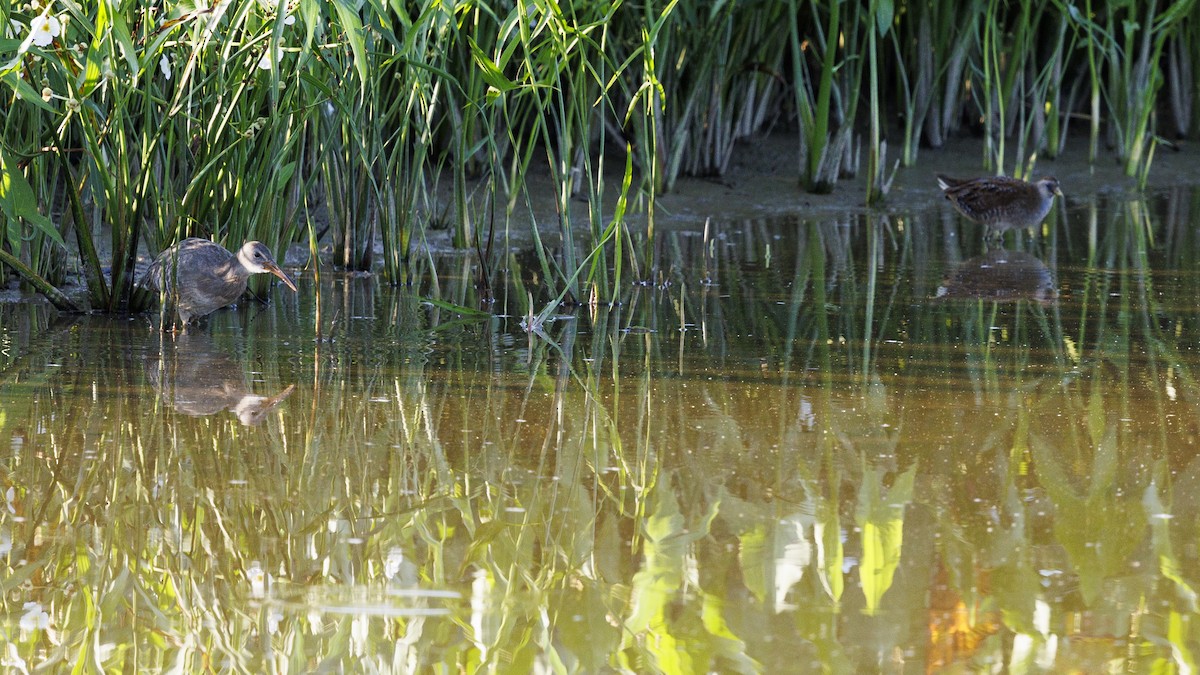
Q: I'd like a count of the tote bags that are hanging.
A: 0